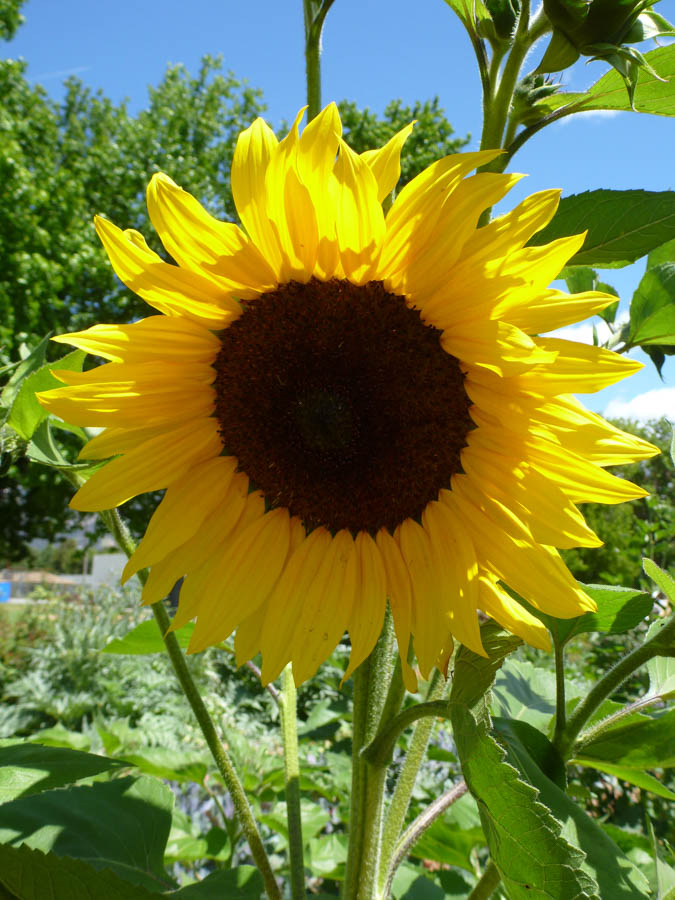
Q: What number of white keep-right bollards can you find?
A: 0